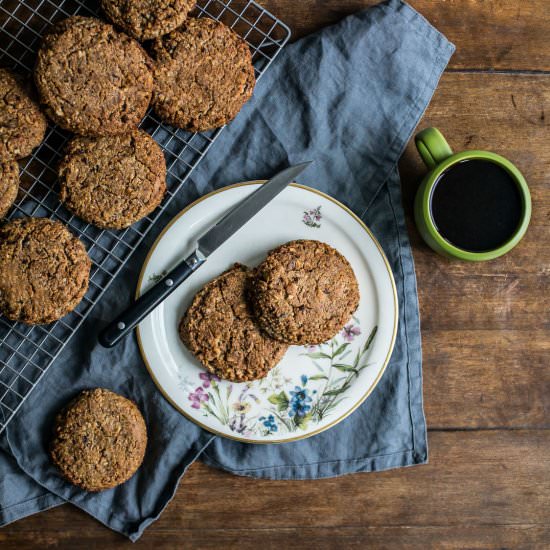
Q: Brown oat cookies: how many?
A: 10